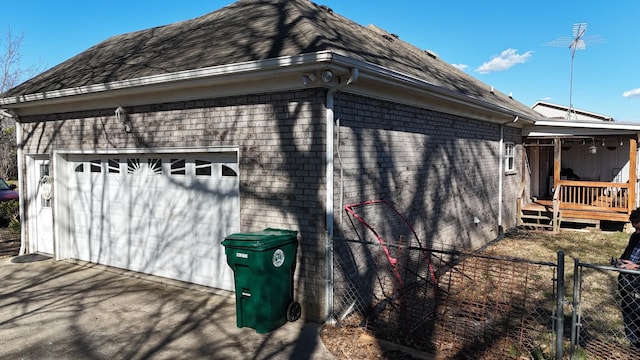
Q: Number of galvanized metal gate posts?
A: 2